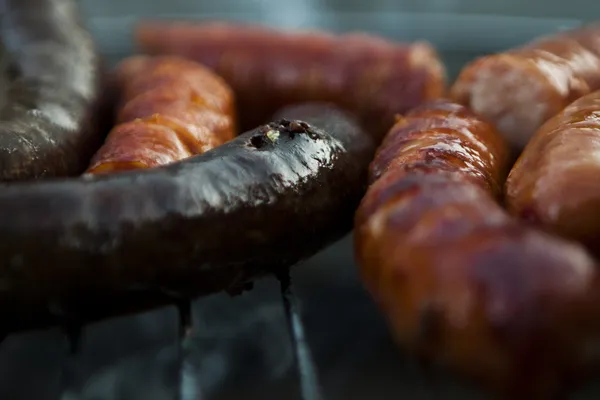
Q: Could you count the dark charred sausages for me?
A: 2